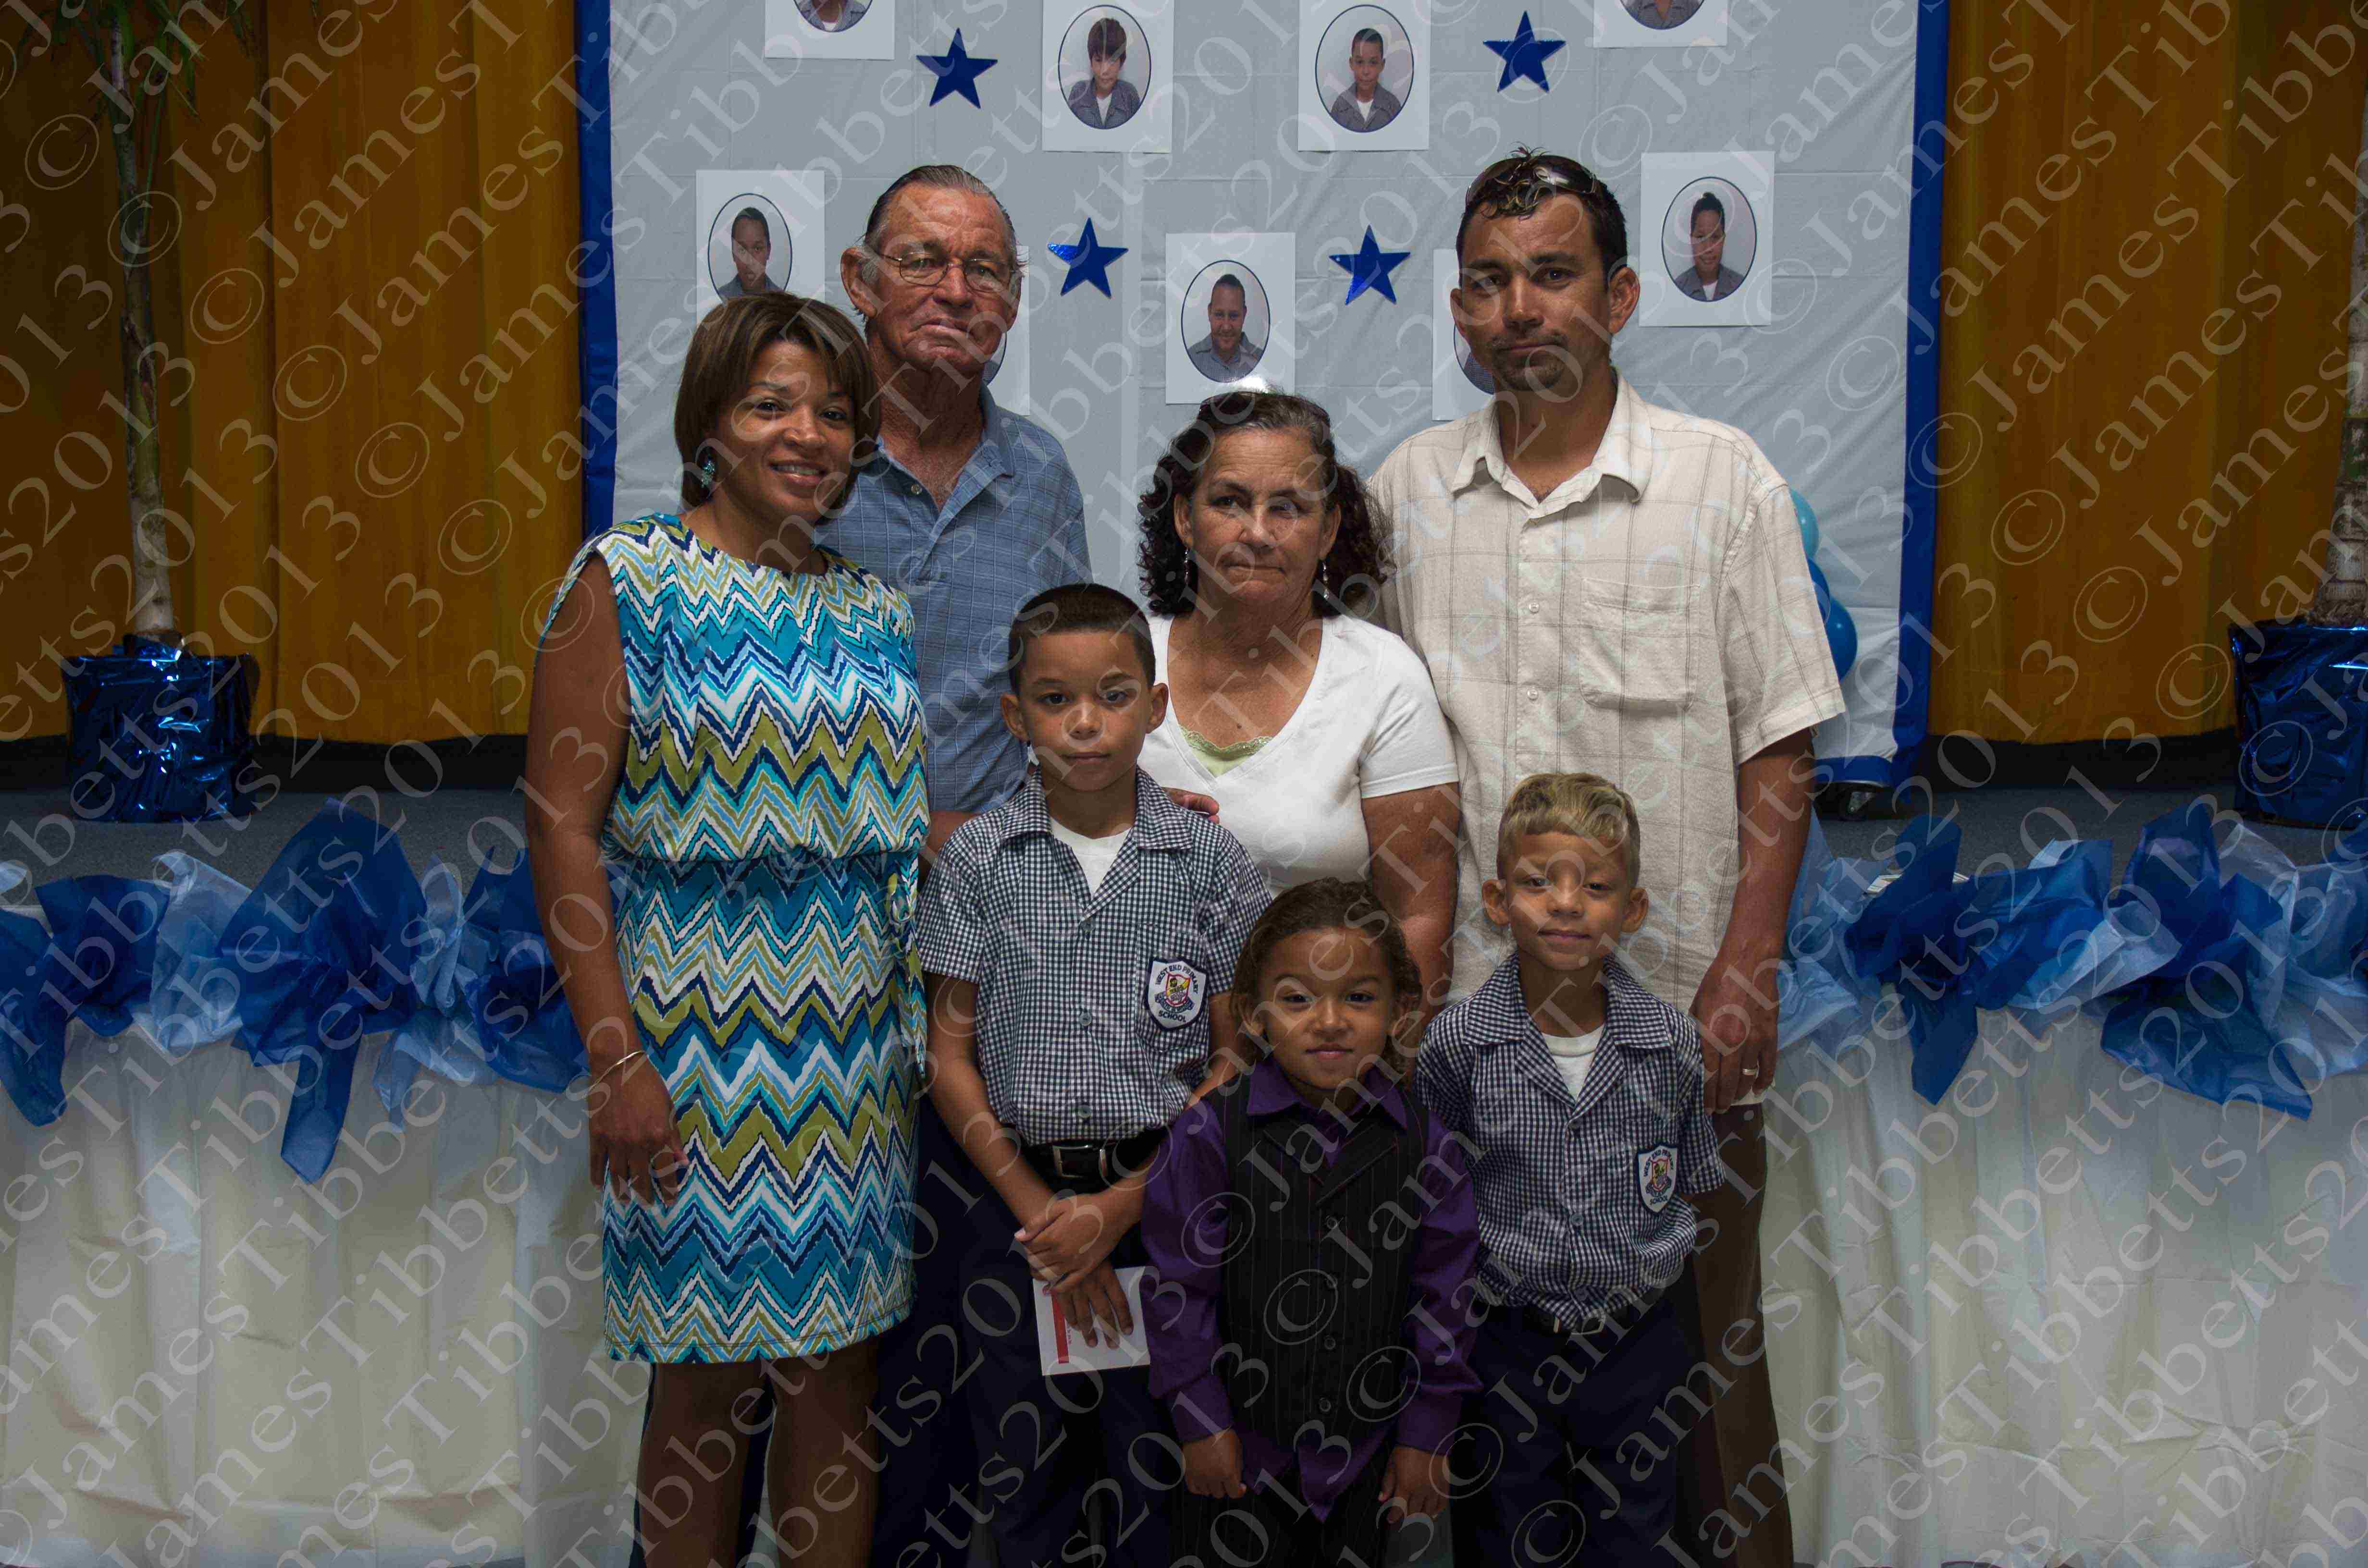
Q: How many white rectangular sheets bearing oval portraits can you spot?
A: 9